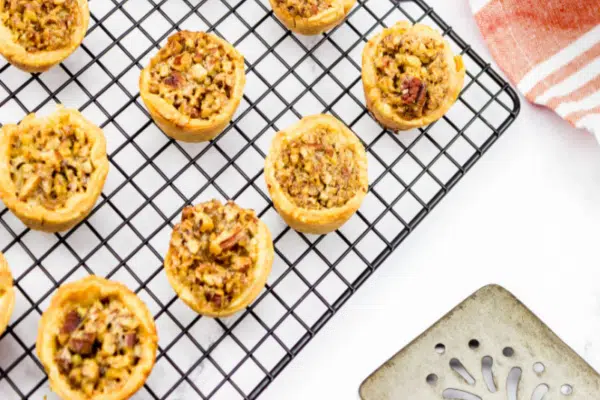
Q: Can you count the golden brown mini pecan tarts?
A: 9